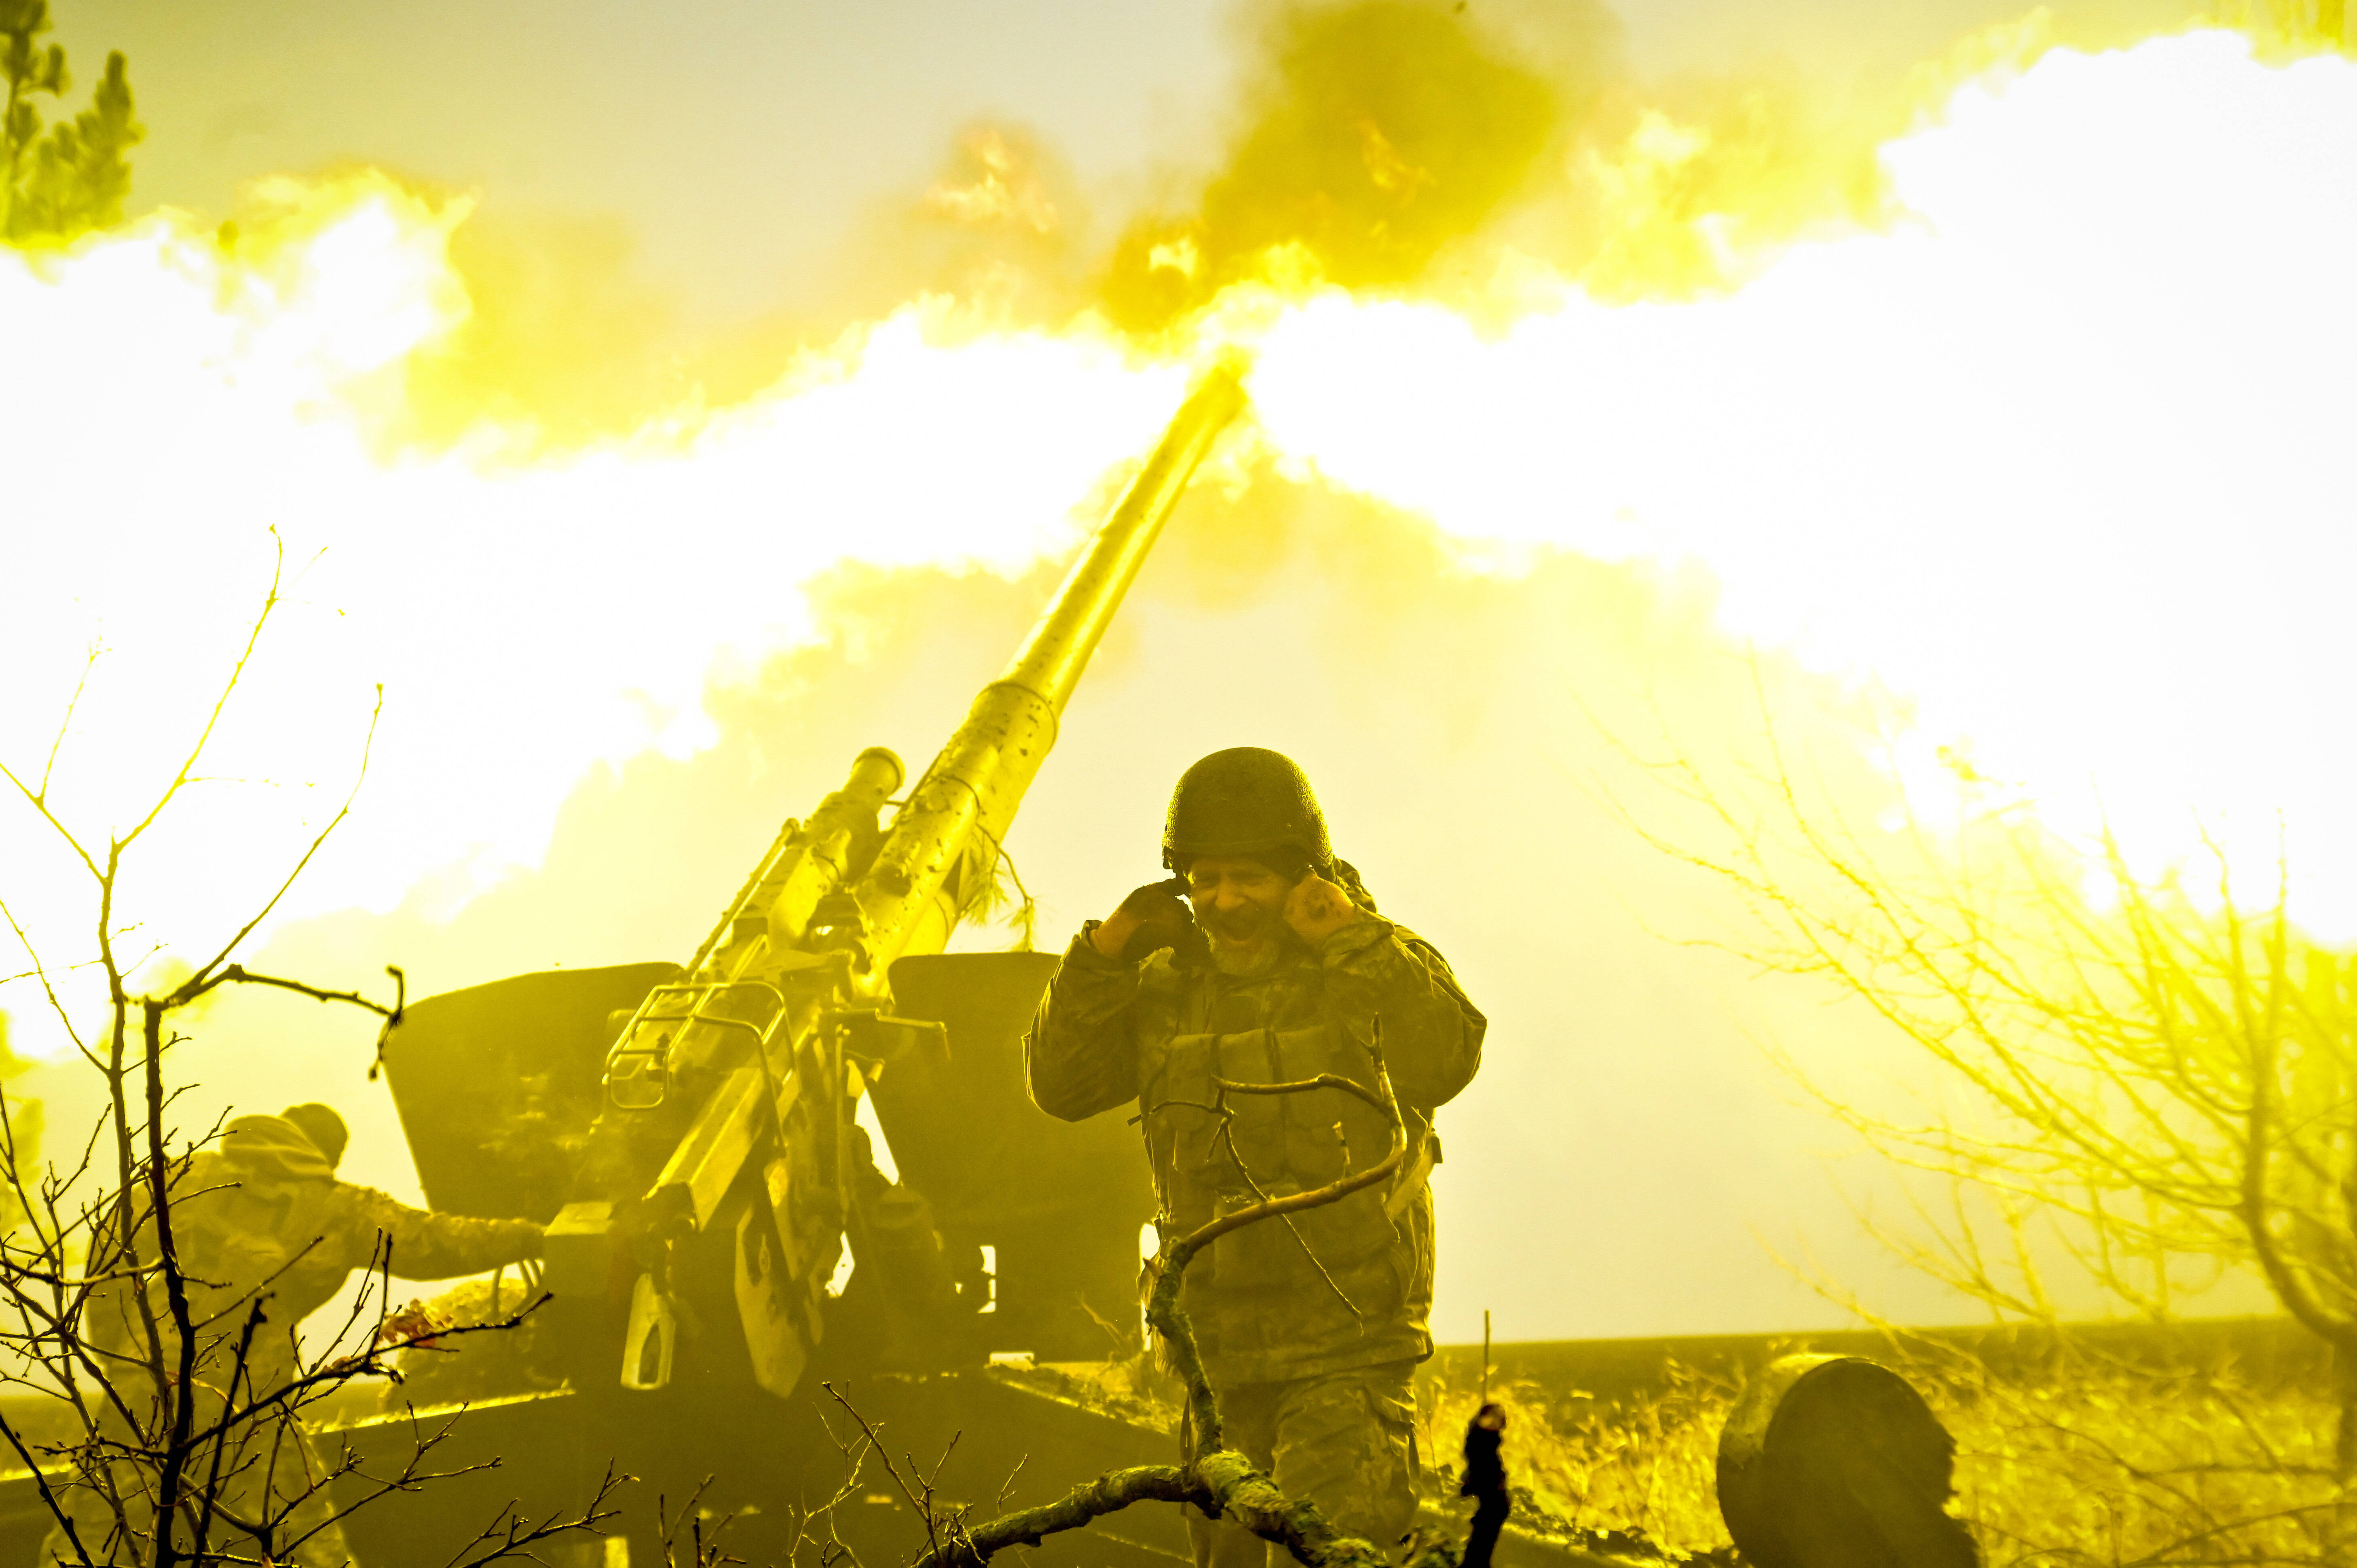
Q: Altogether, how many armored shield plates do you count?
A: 2